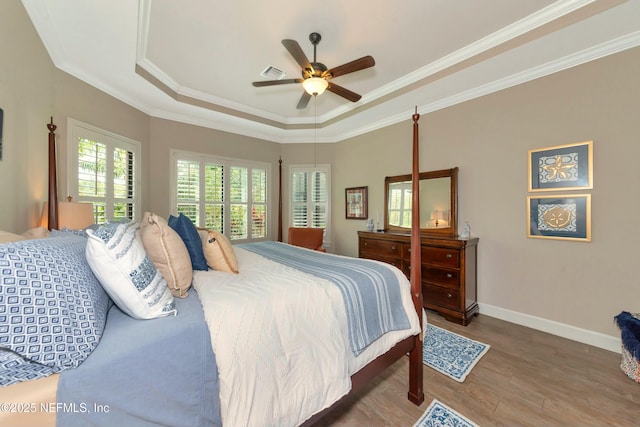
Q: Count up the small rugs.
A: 2